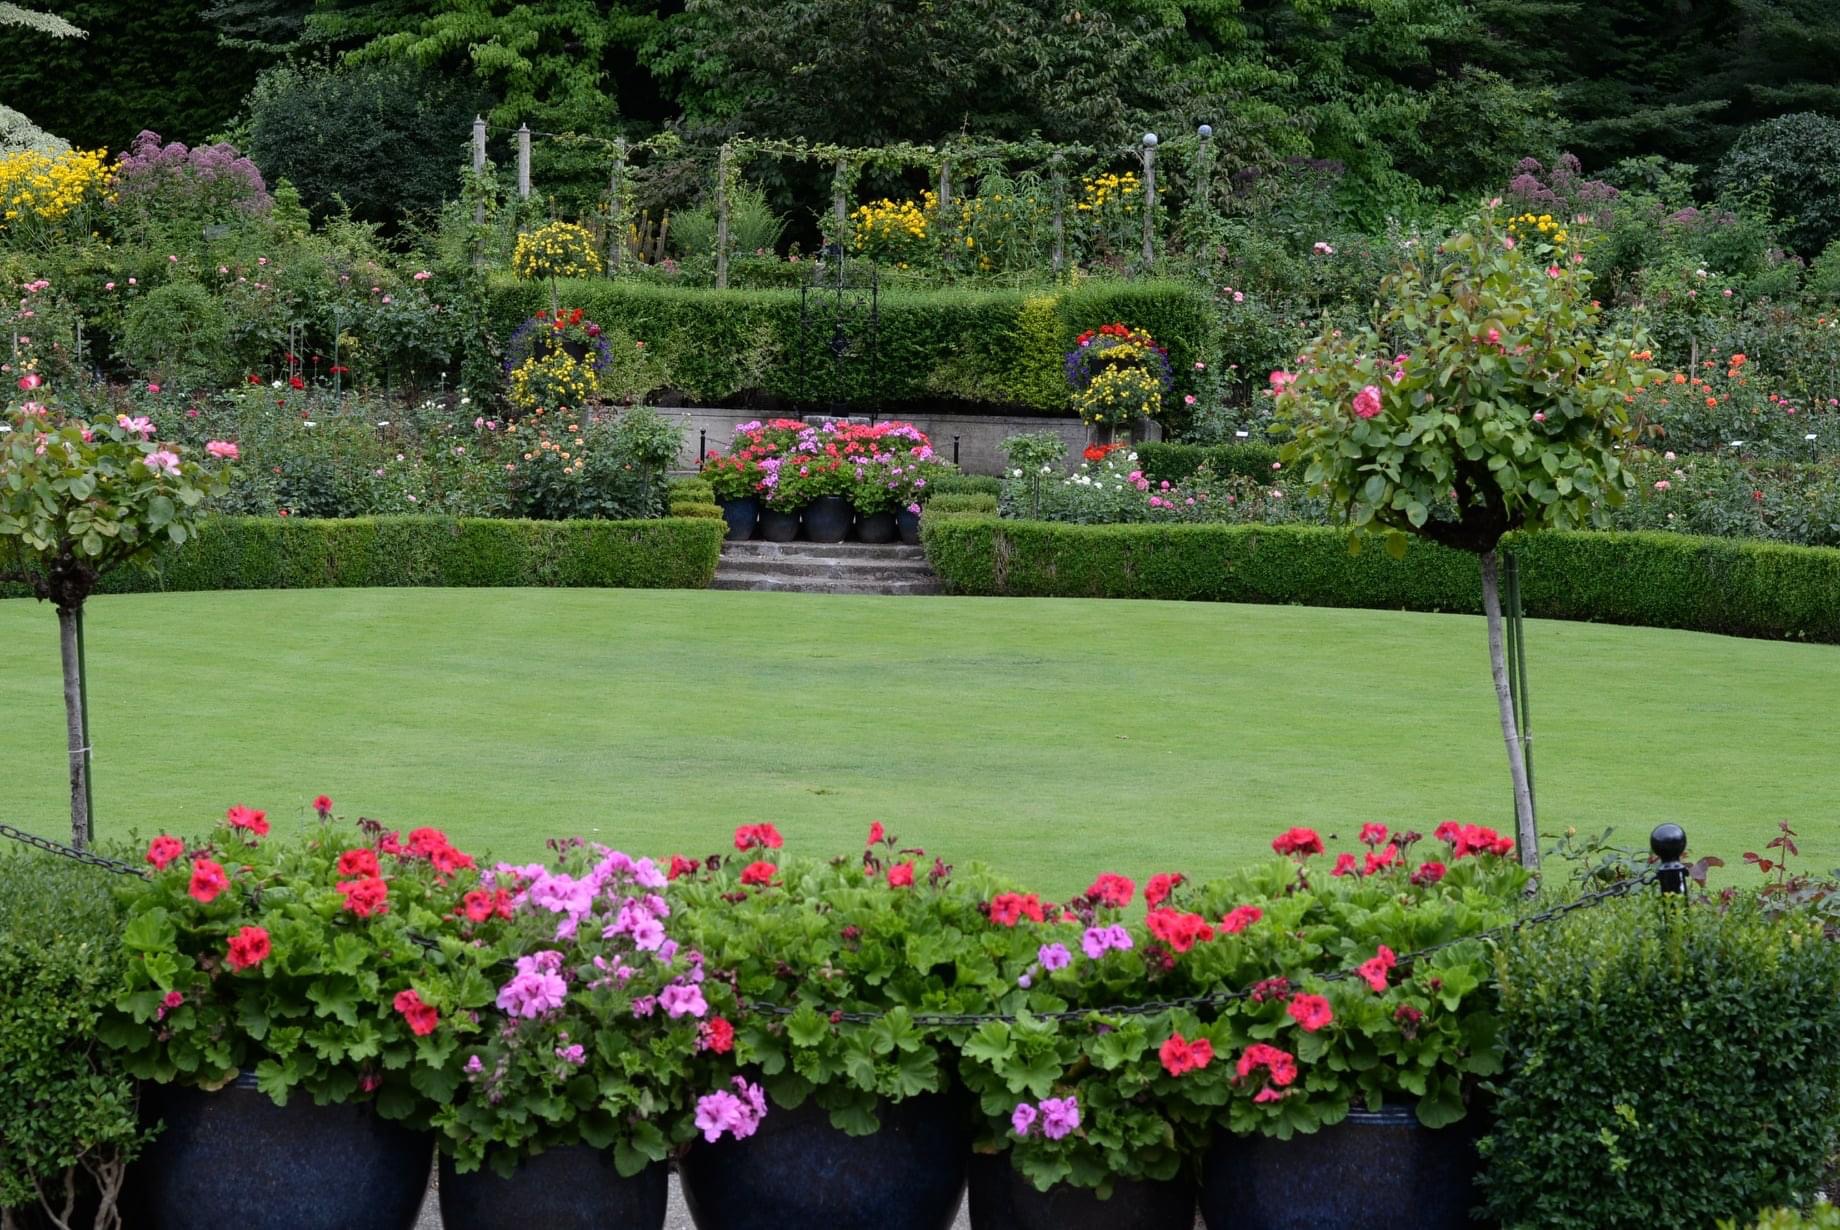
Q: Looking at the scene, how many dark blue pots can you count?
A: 10